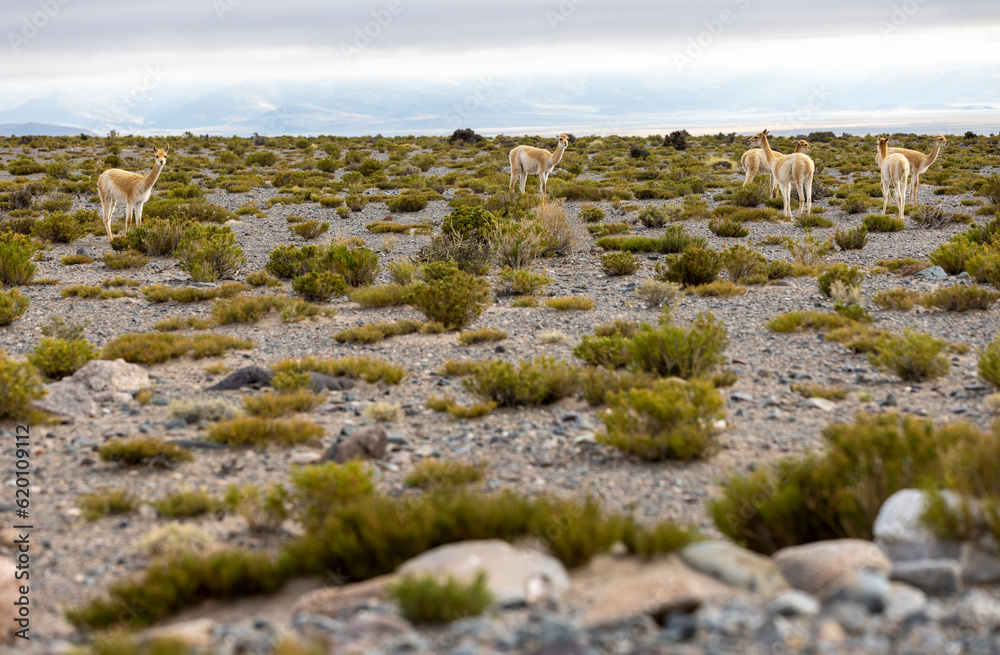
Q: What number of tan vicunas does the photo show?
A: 6